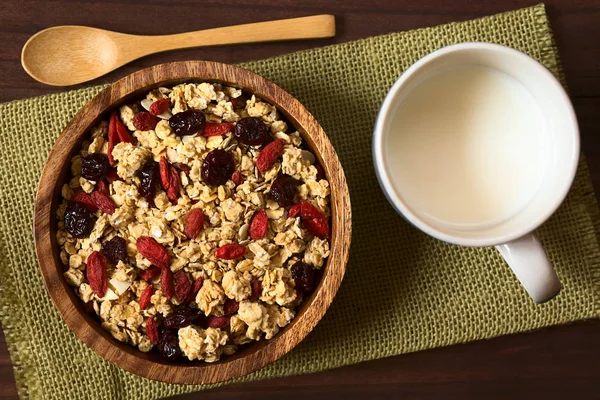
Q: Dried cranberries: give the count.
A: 11